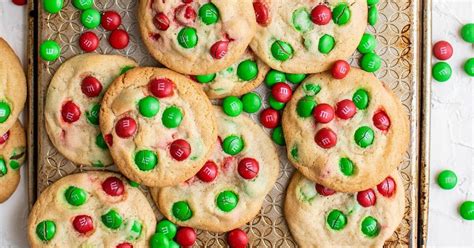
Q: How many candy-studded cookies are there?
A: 11